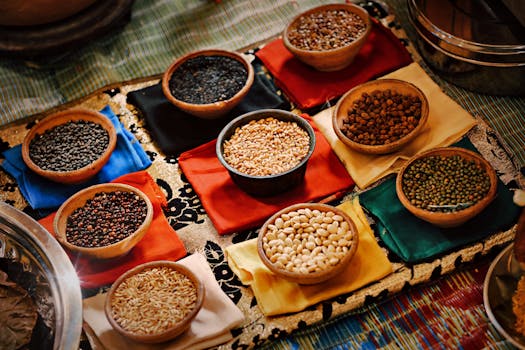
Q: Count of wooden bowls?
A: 8